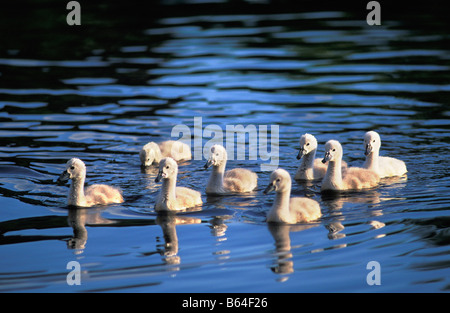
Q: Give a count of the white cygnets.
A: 8